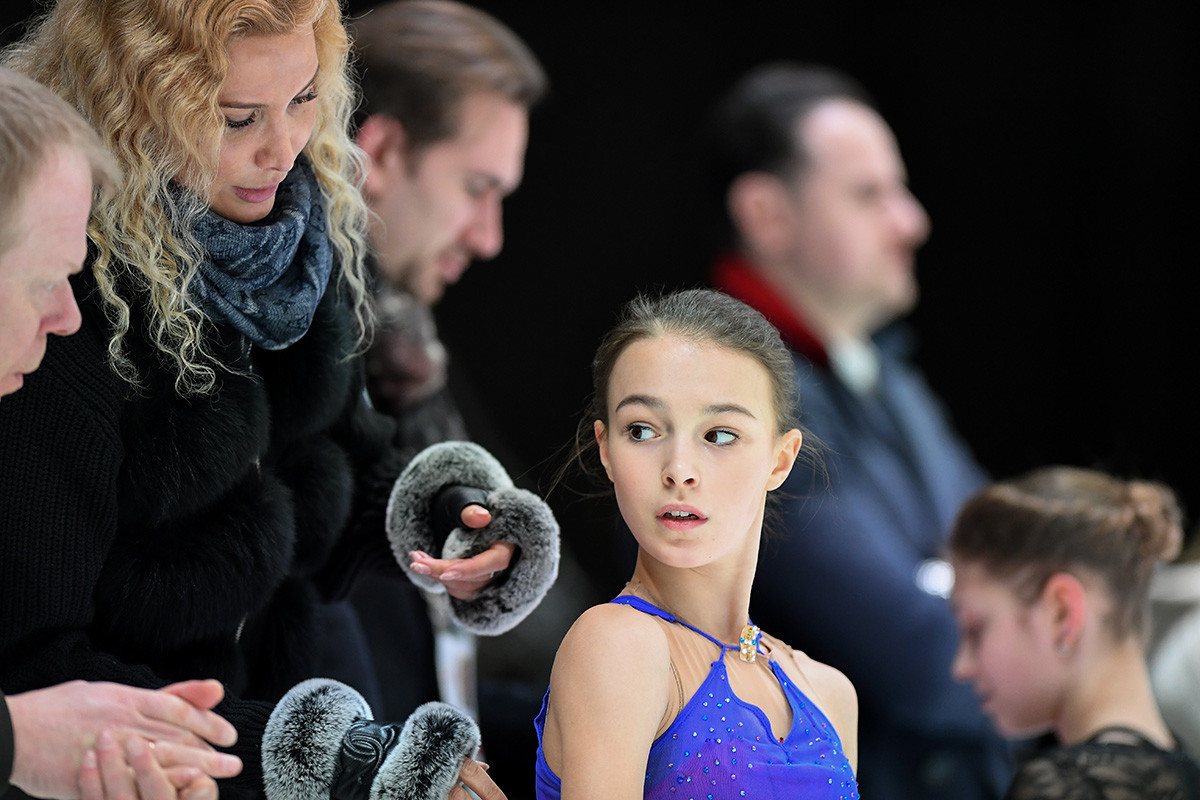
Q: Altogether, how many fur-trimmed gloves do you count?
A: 2